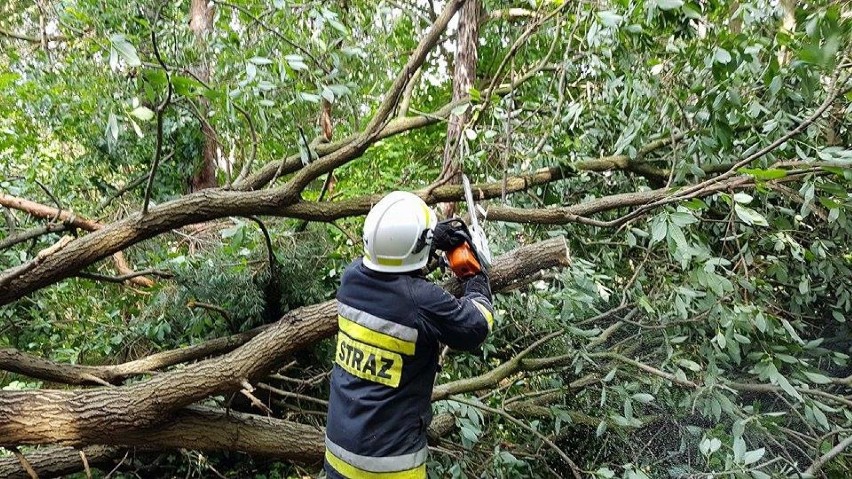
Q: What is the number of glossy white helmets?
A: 1